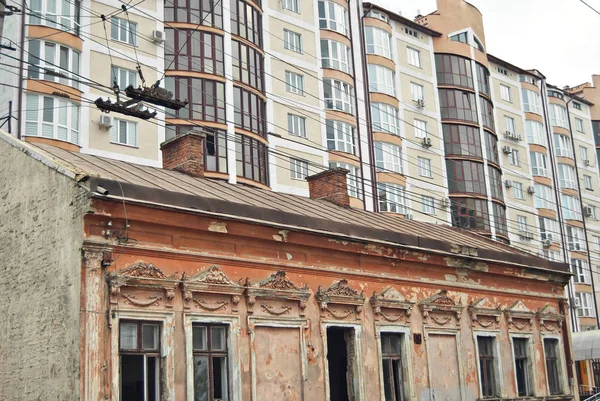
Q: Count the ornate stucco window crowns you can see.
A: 9